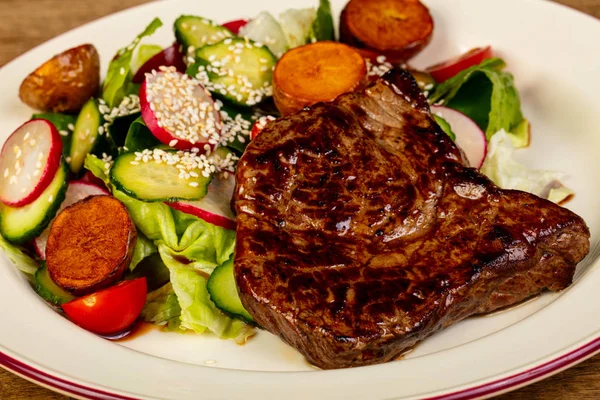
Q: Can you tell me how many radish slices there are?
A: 5